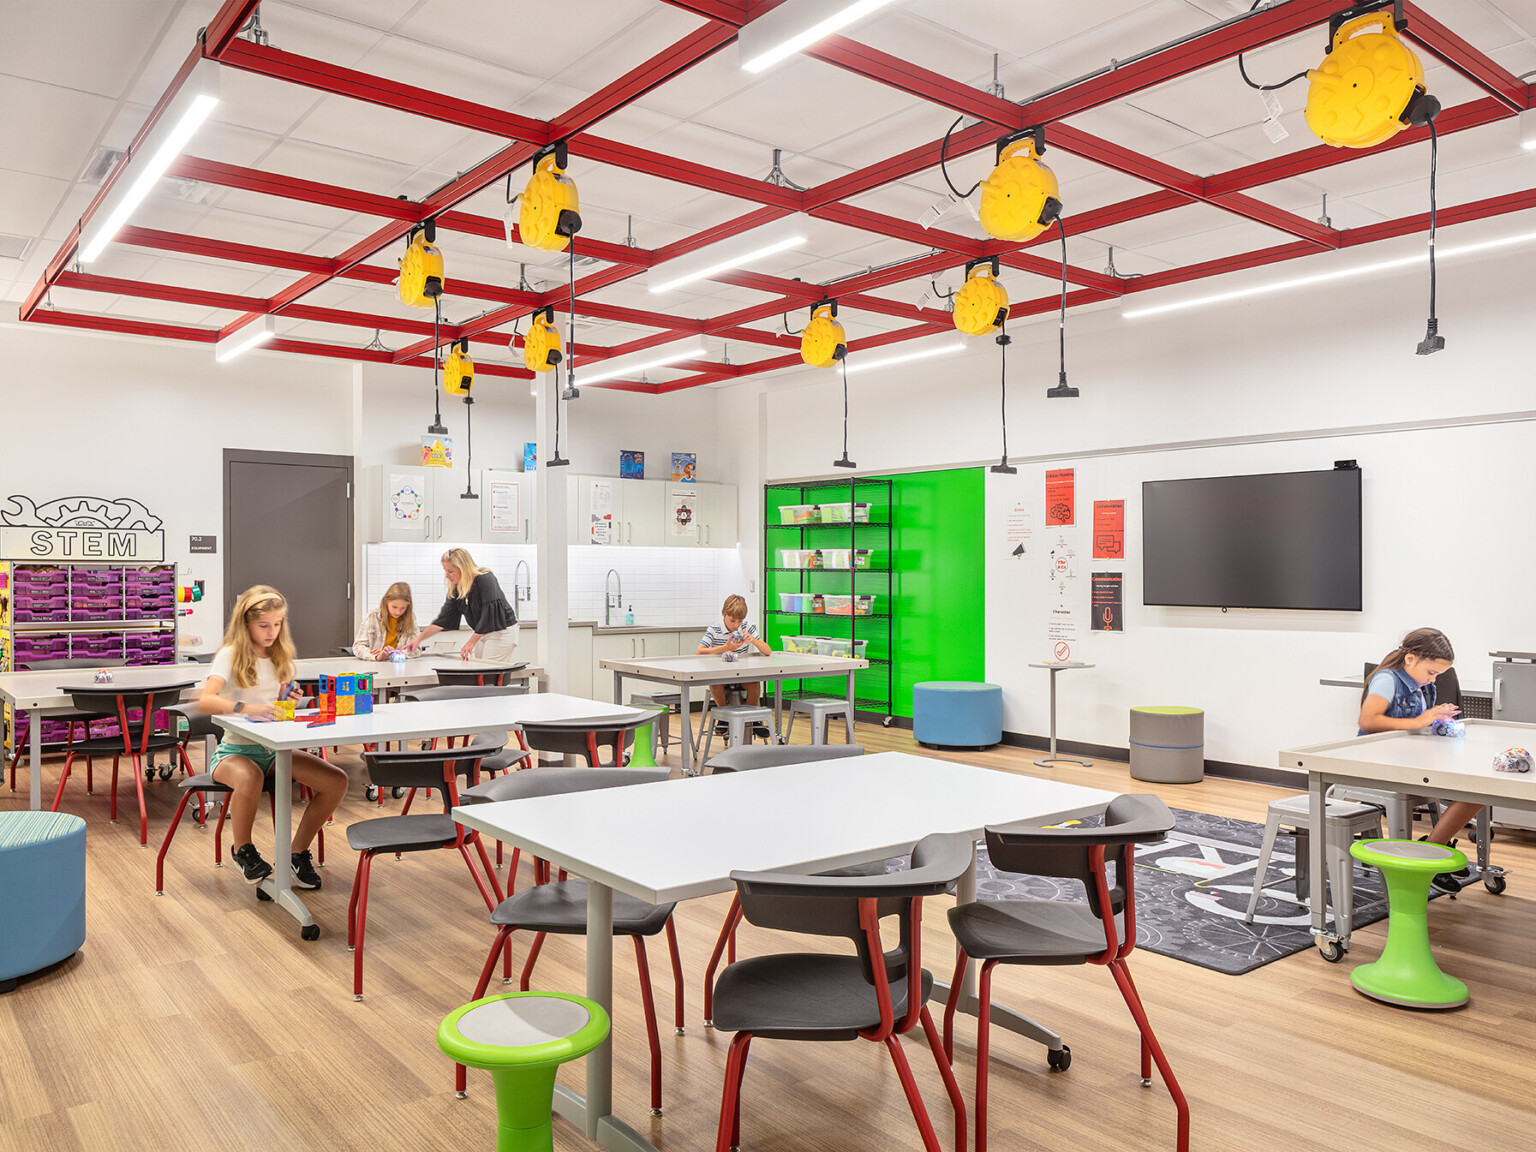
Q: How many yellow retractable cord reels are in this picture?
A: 8